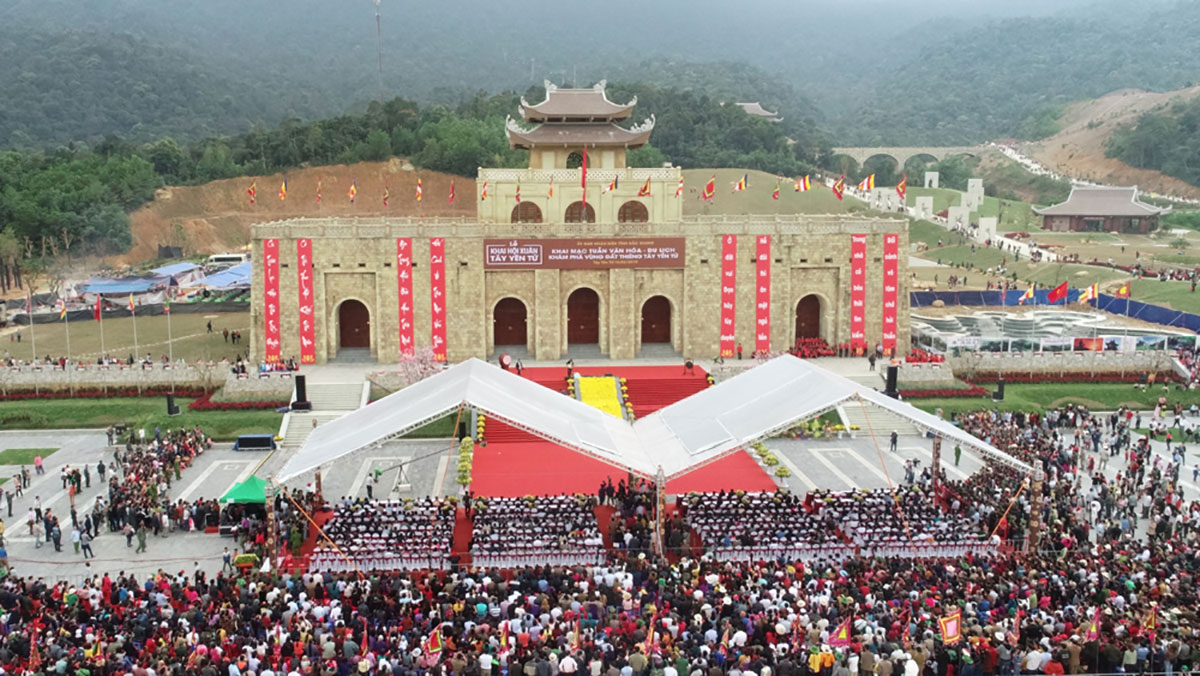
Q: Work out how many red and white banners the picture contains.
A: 8